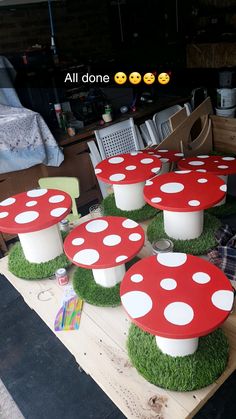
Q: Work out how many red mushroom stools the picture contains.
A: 7